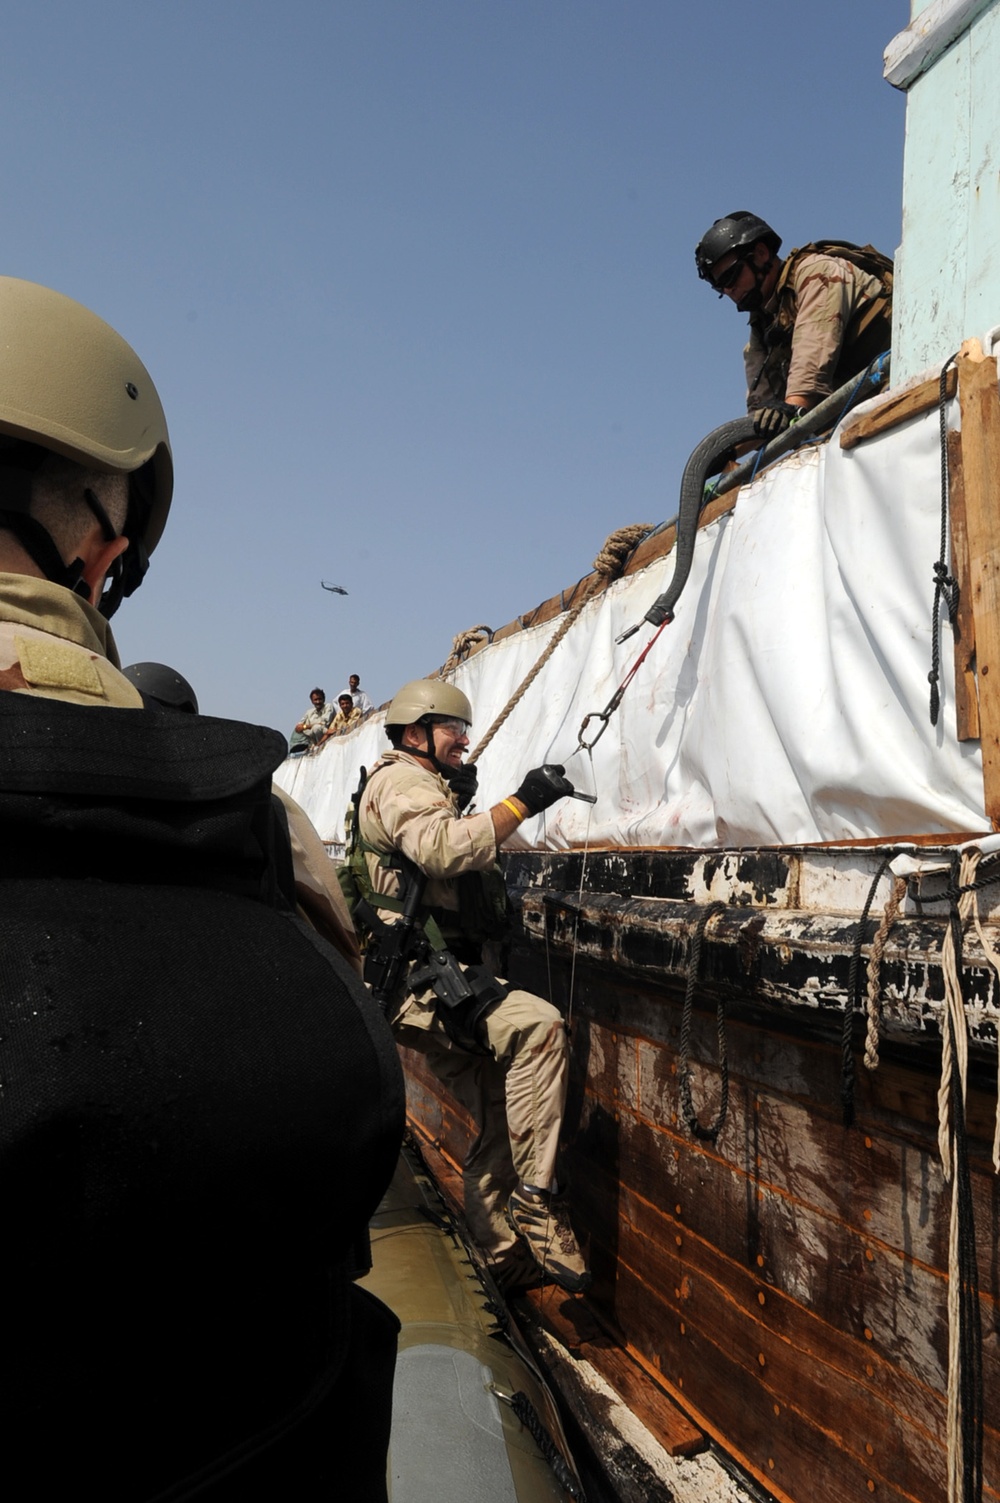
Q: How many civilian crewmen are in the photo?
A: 3